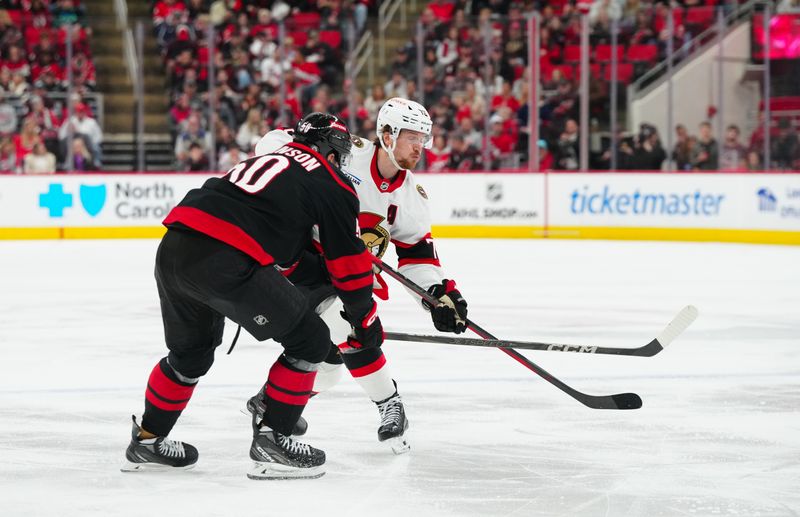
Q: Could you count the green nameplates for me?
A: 0